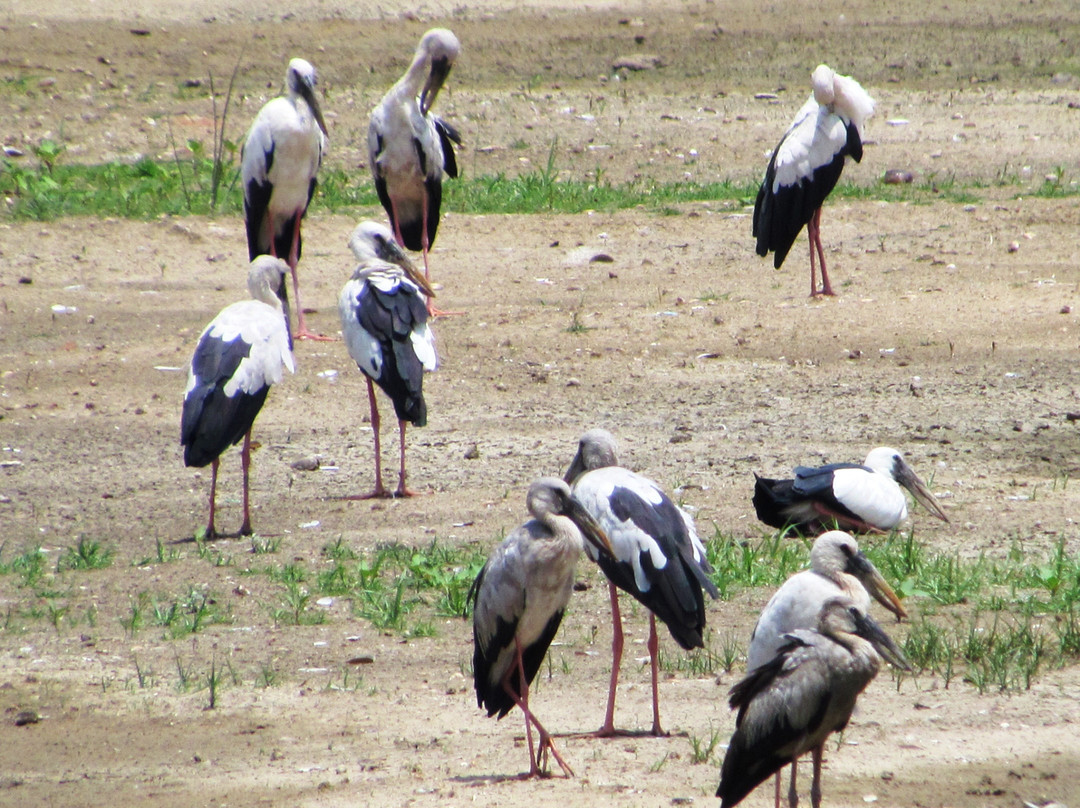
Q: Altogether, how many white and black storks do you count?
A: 10